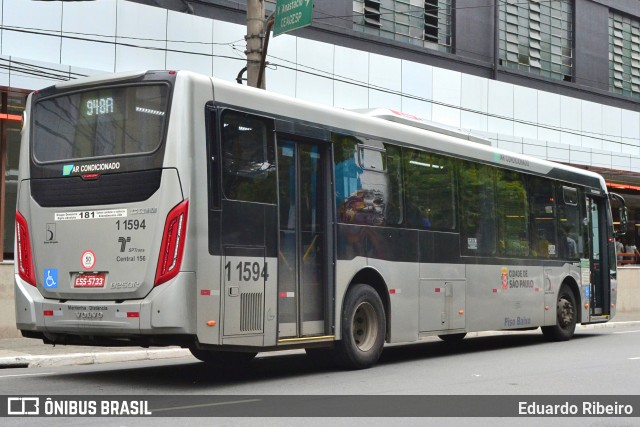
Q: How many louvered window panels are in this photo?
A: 3